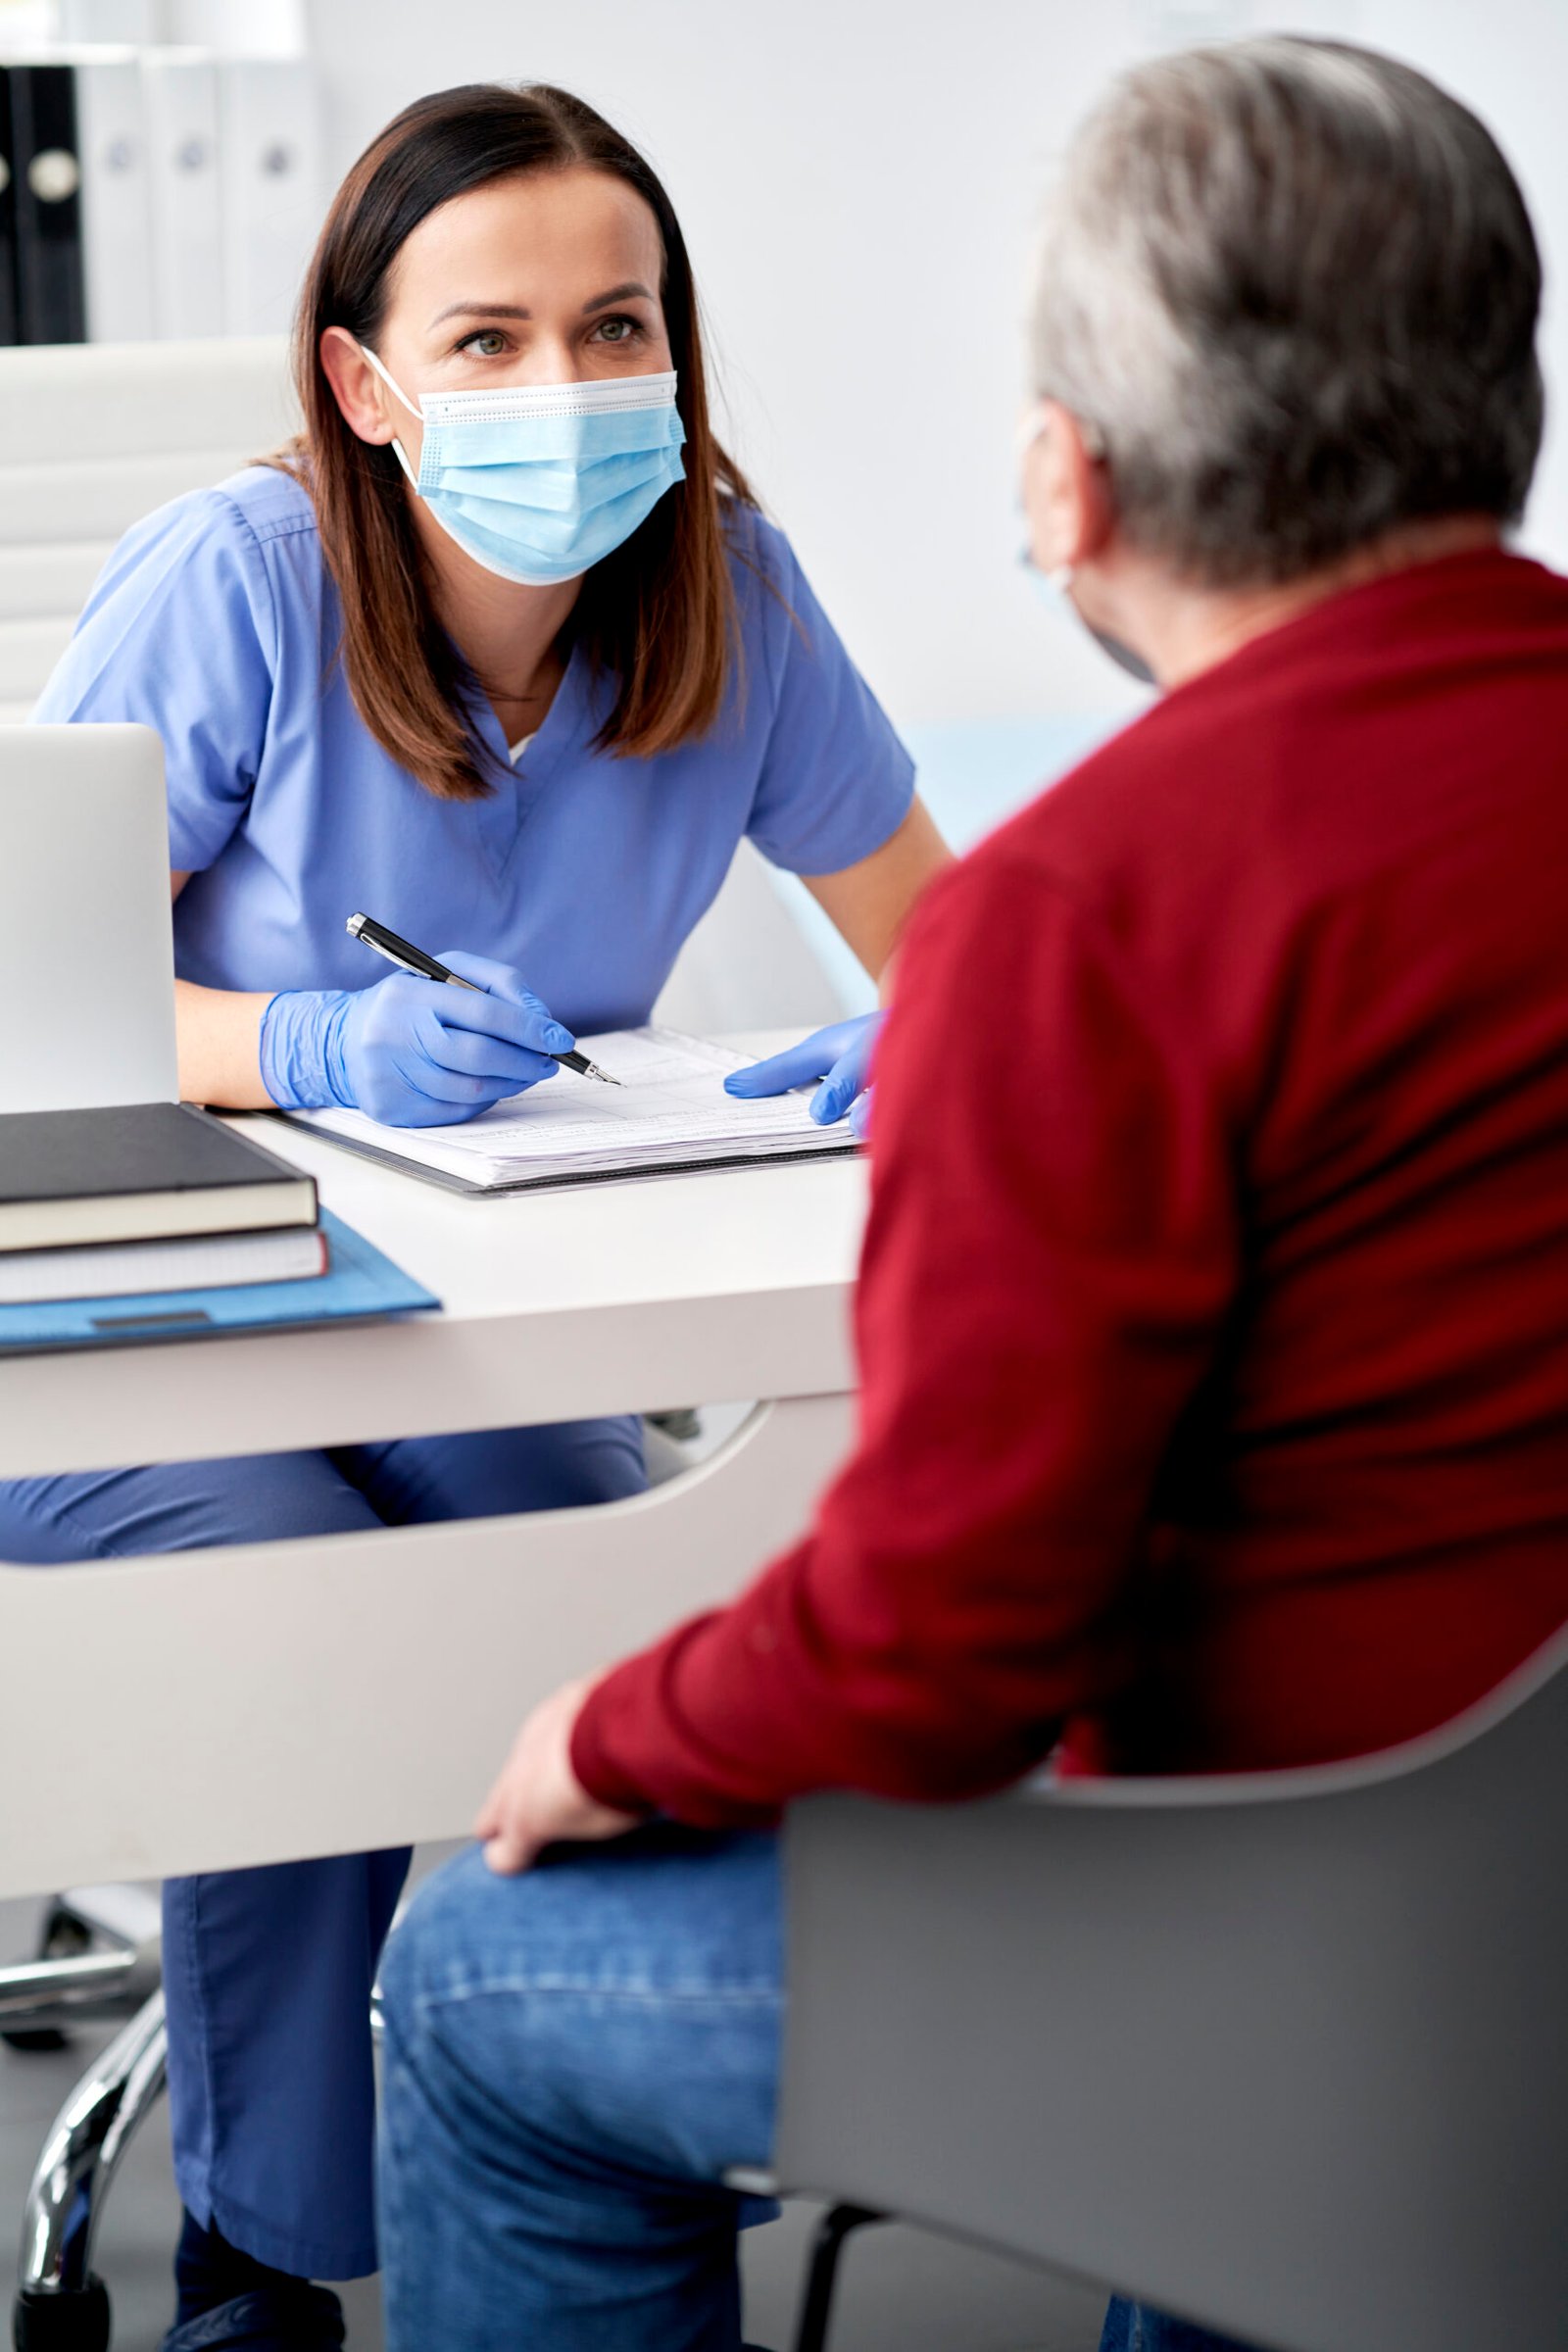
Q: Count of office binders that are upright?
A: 5